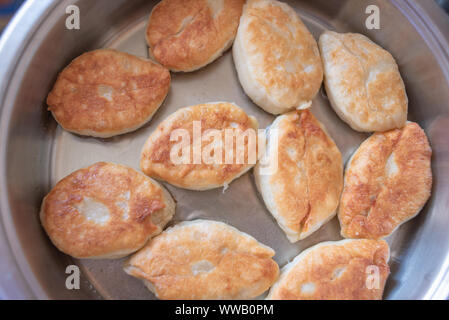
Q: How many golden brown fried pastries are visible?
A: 10